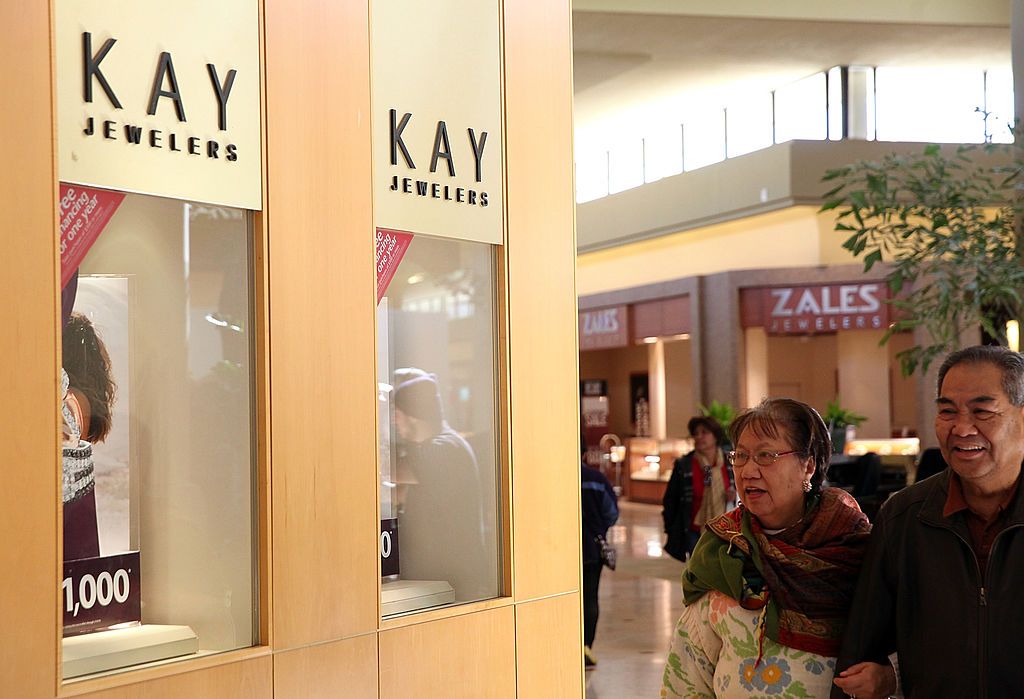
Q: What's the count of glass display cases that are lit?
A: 2